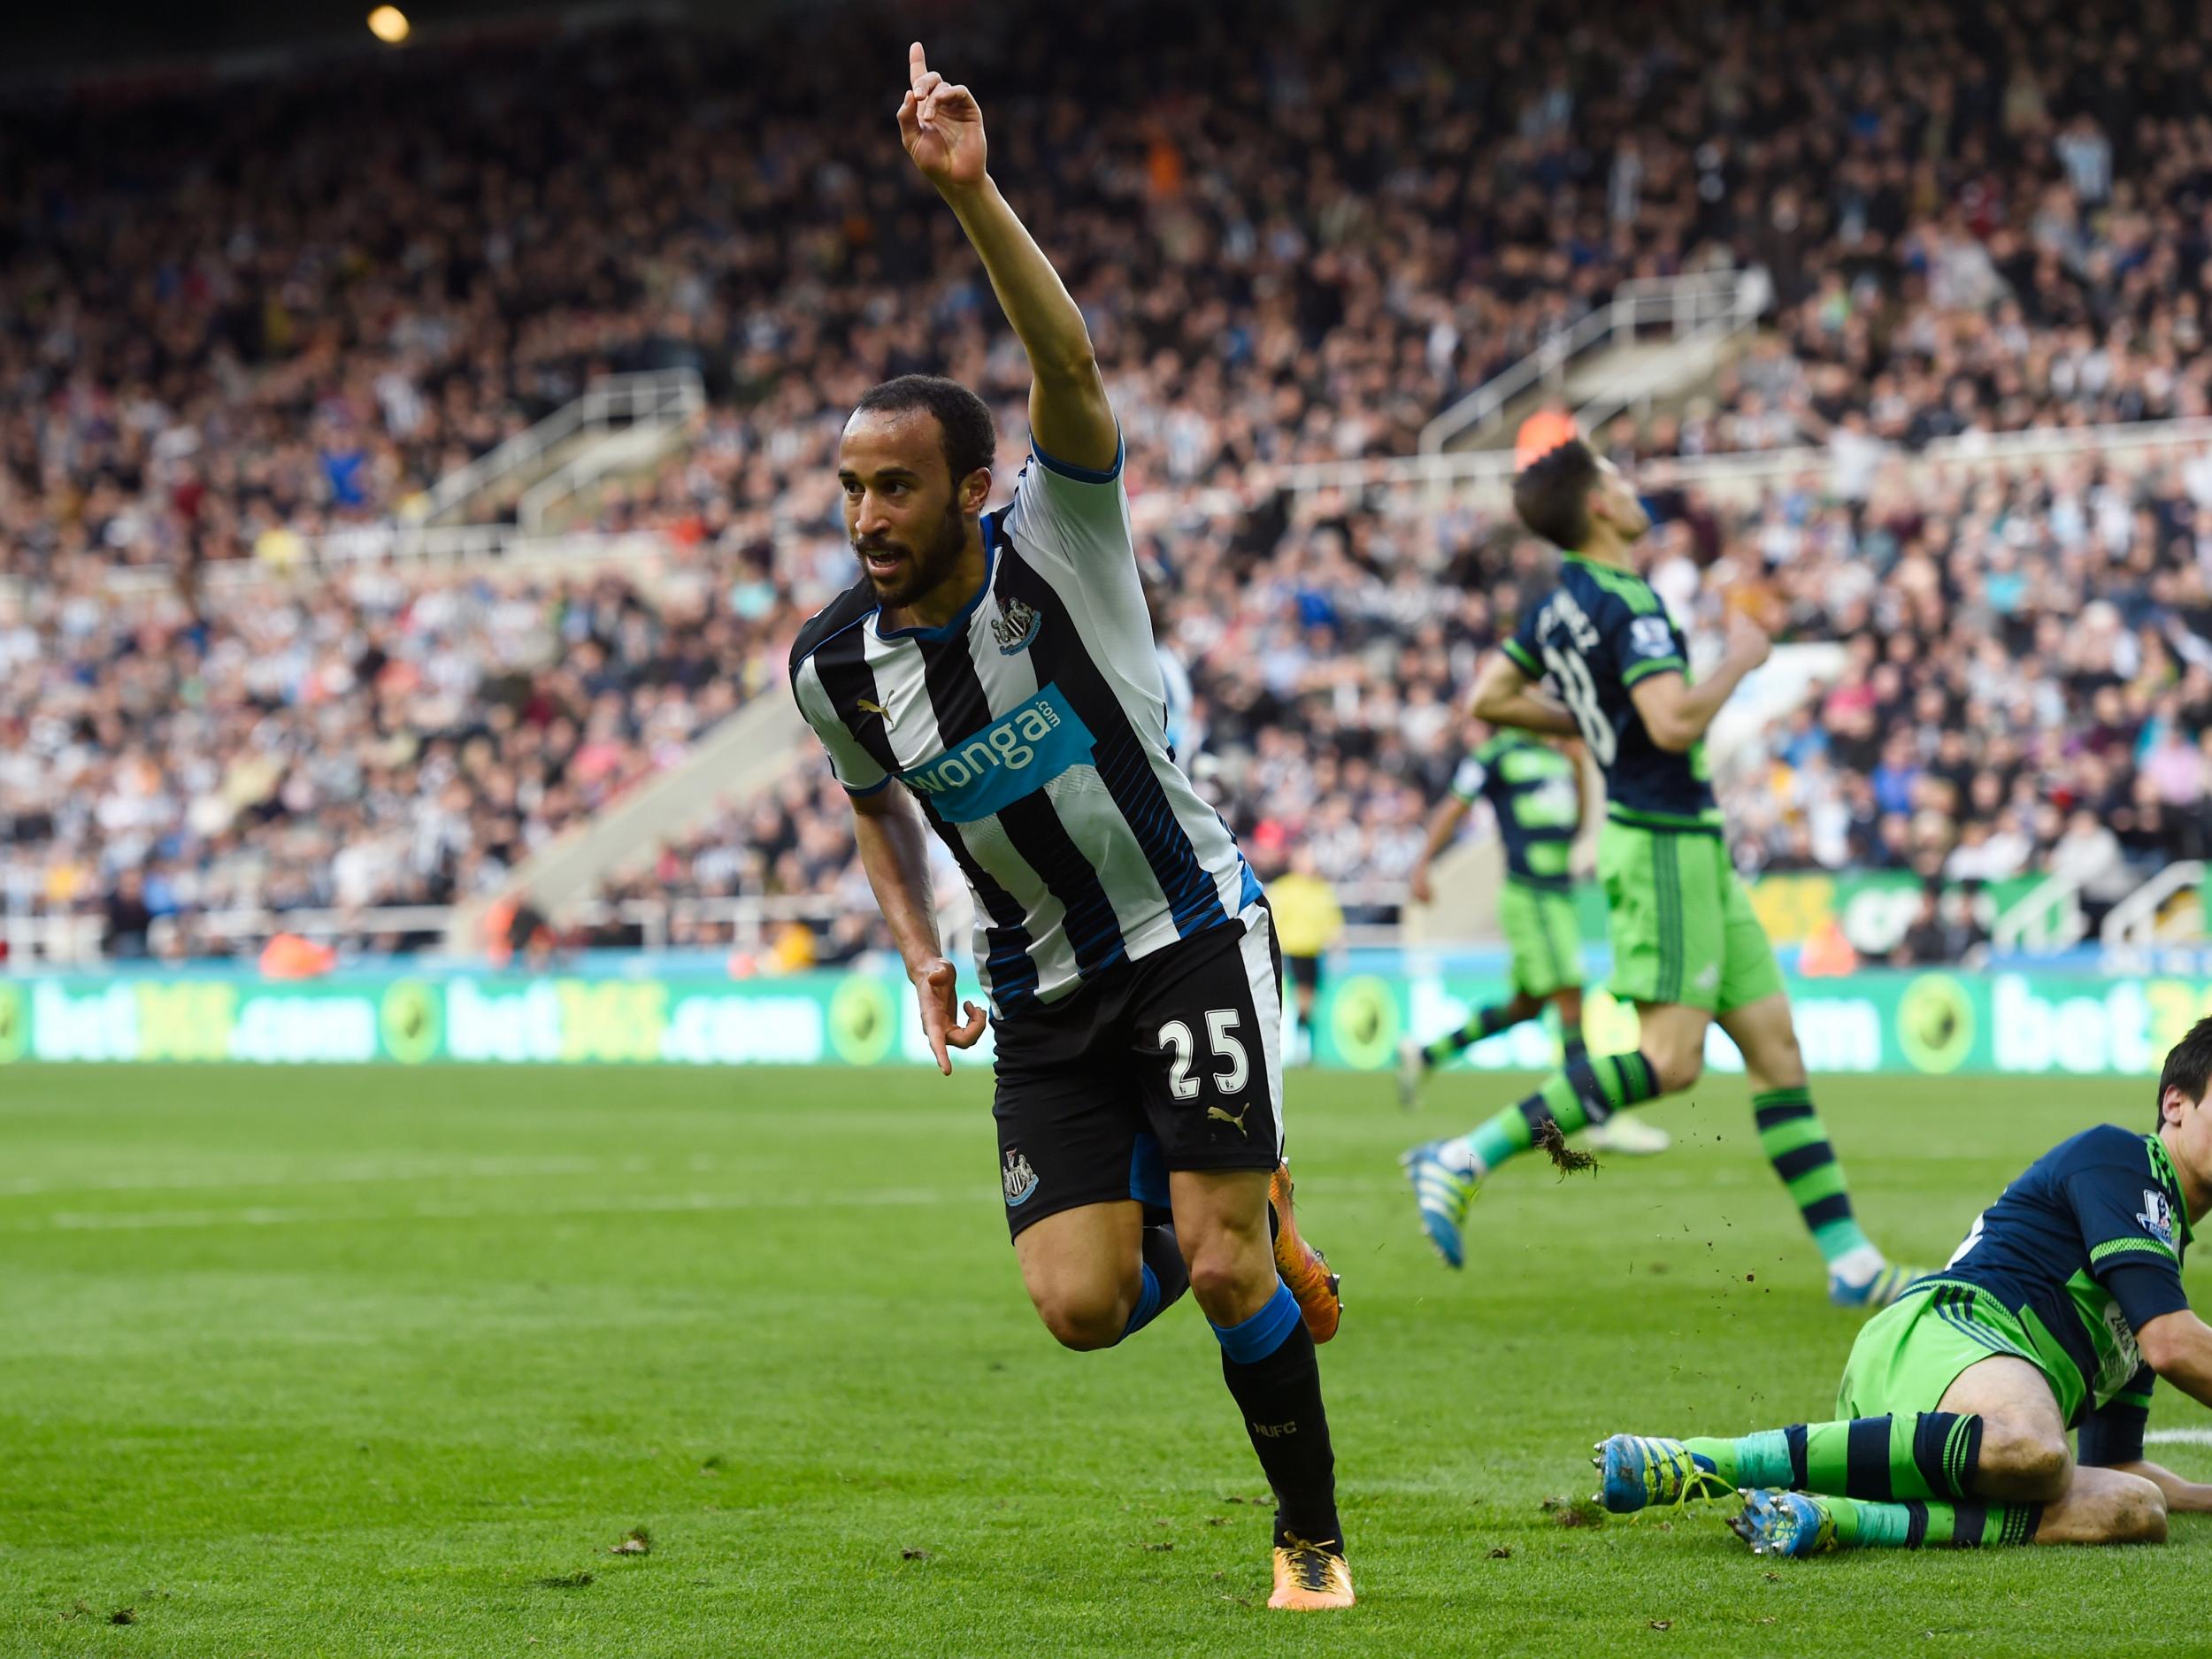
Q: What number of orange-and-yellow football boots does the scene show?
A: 2